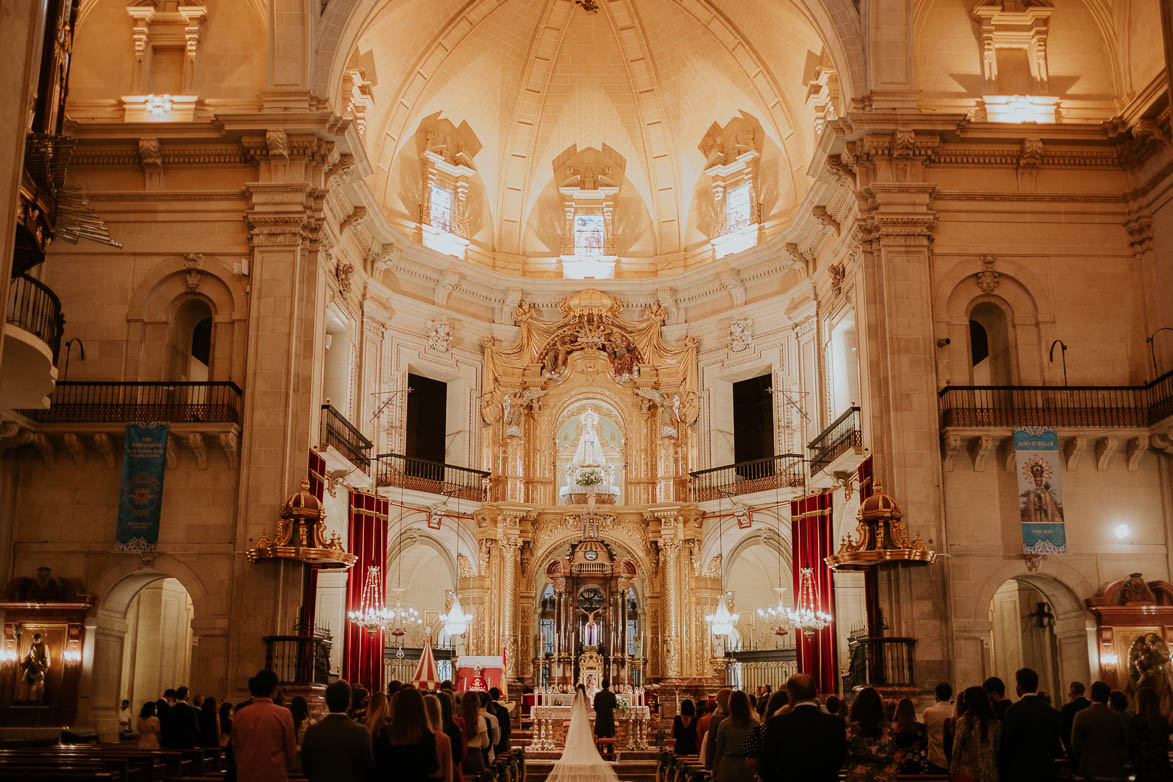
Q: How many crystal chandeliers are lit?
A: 6